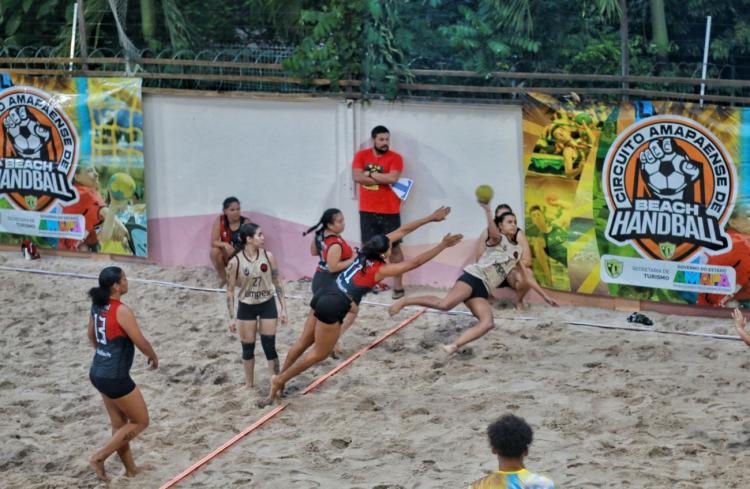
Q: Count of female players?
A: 7